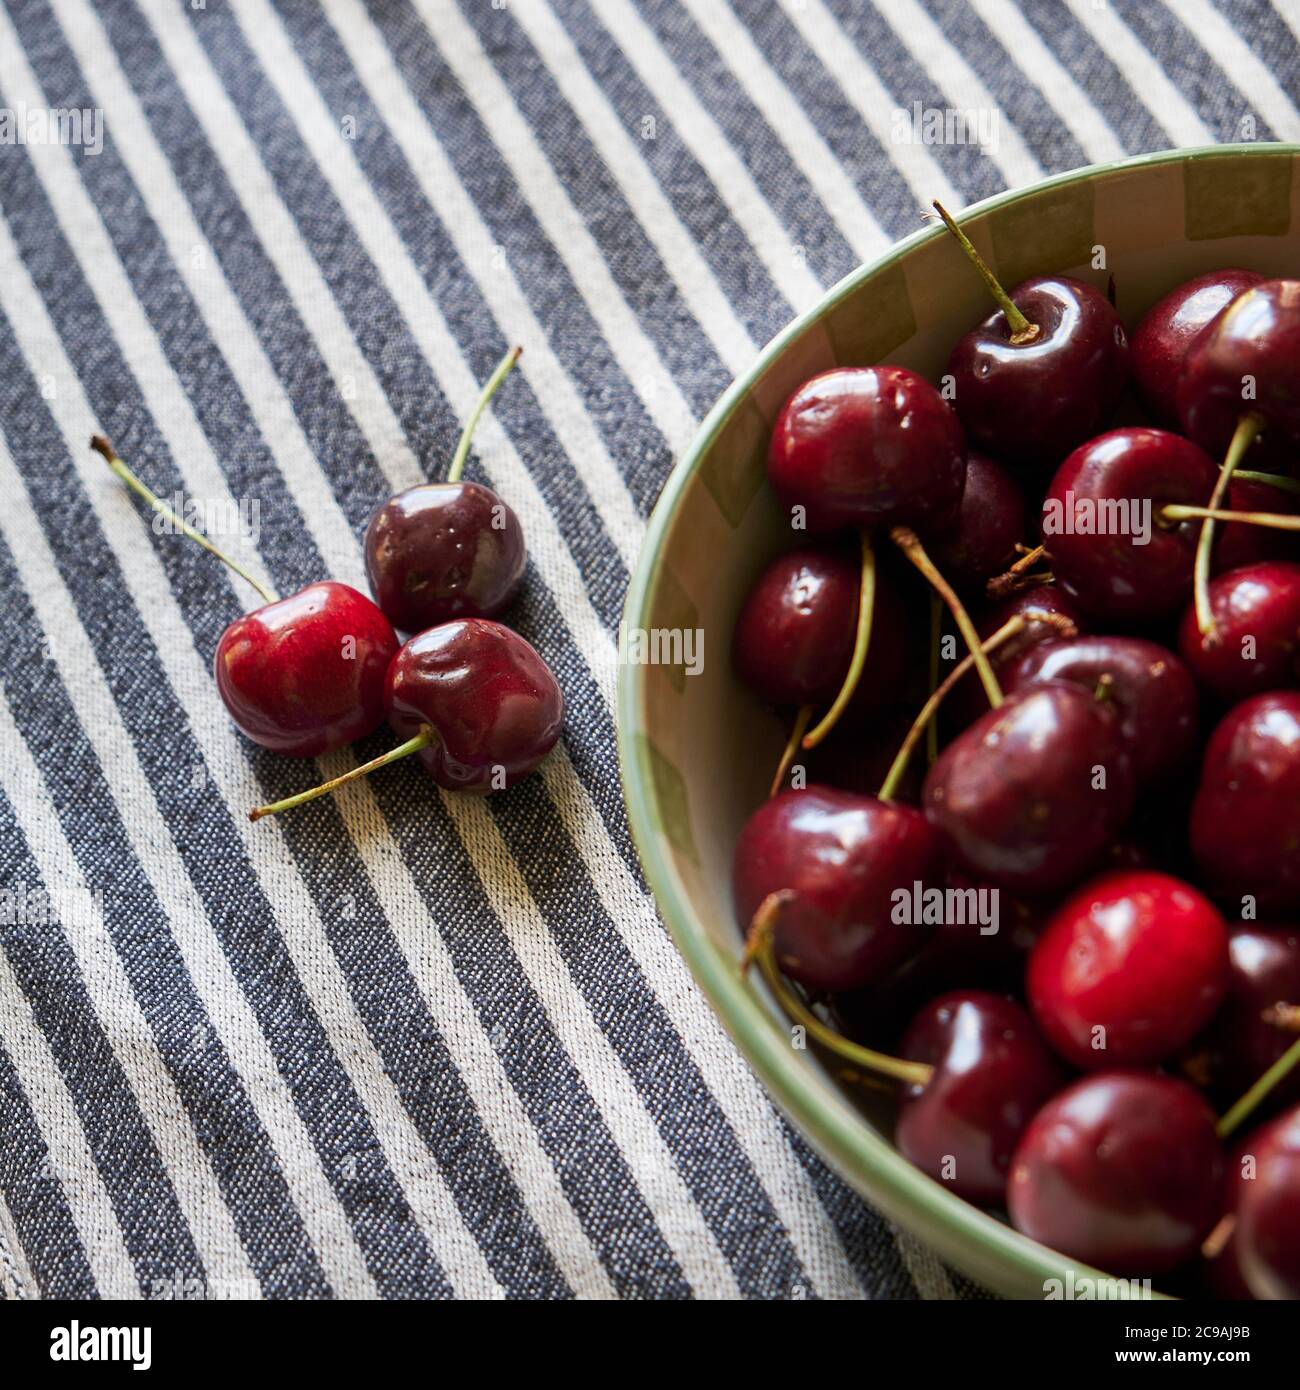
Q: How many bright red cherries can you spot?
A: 2